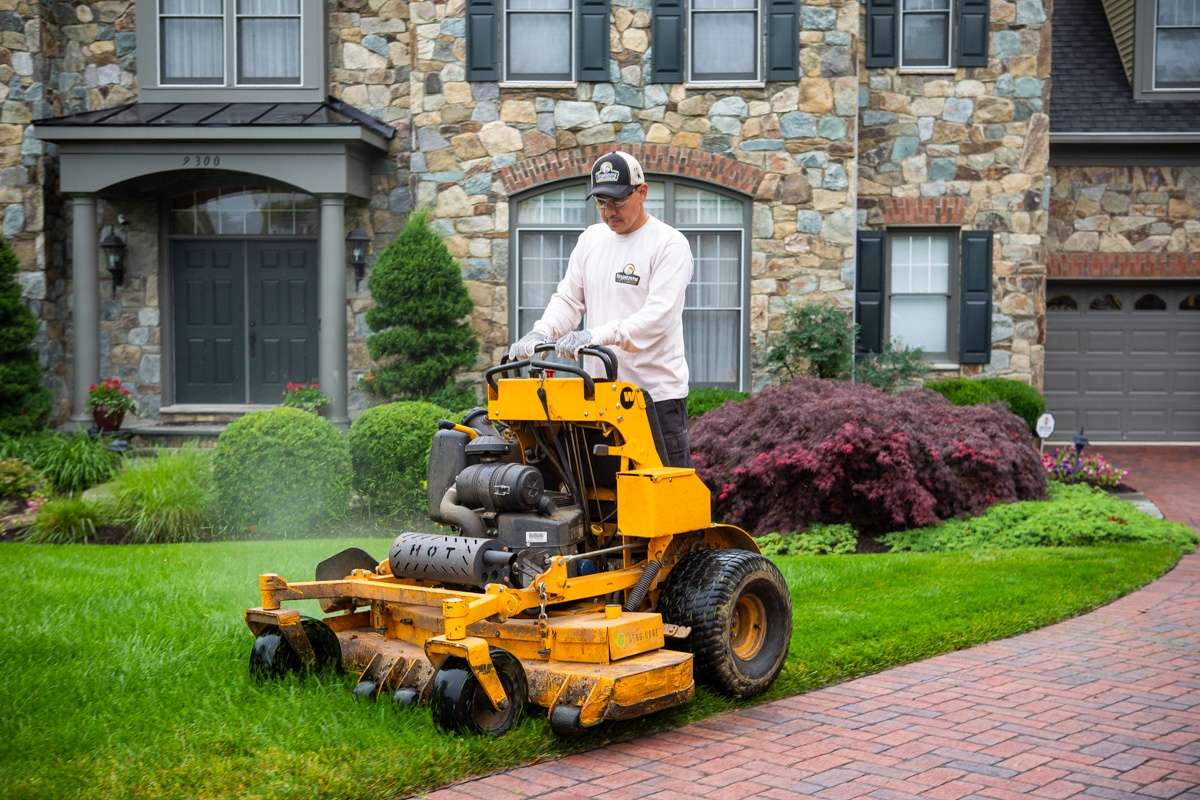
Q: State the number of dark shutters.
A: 8